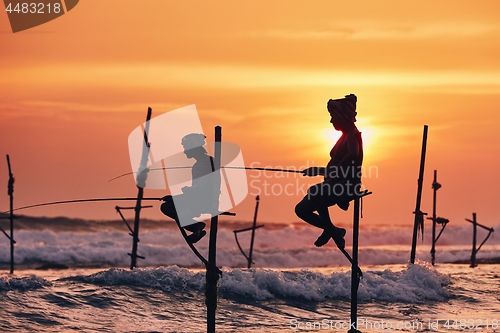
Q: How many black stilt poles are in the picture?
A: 8